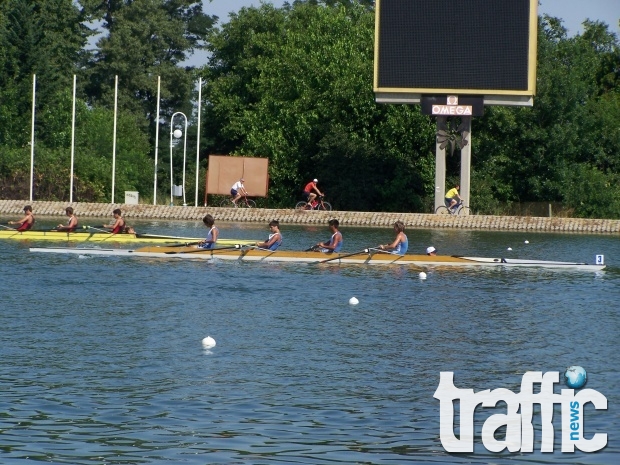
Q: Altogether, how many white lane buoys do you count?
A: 5